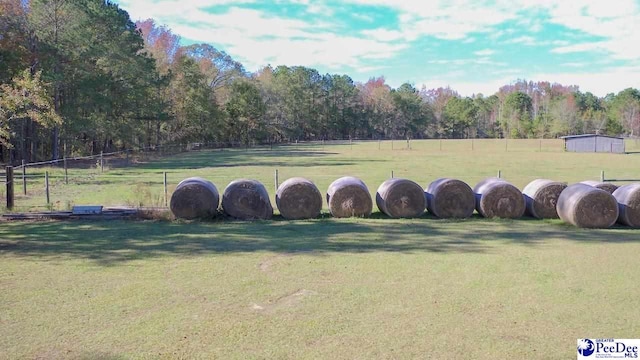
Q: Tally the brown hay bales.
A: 11